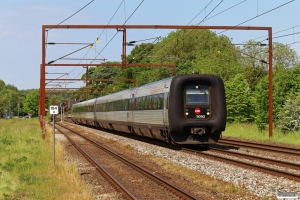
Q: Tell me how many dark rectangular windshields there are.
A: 1